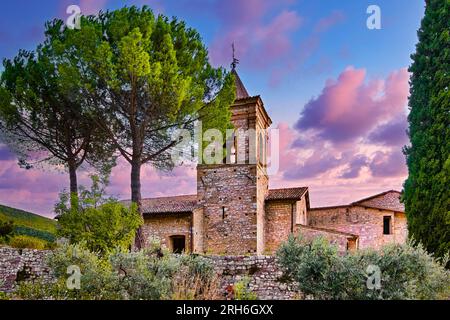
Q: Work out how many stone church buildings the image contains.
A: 1